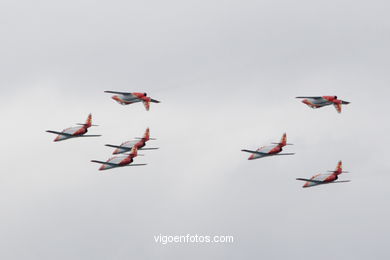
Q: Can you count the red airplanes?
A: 7